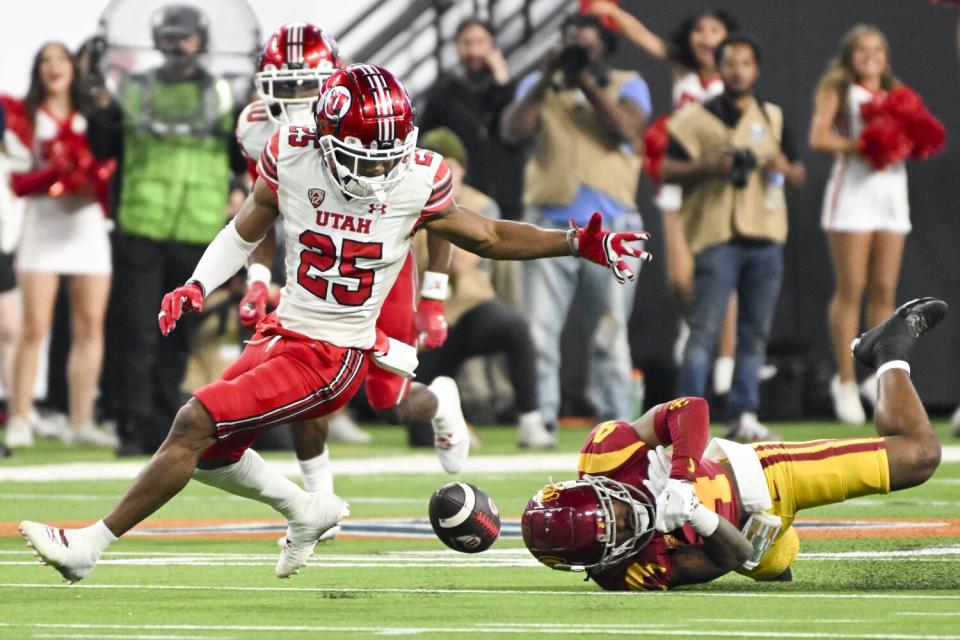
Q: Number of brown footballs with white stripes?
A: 1